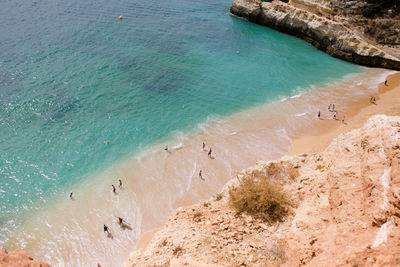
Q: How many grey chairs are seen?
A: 0